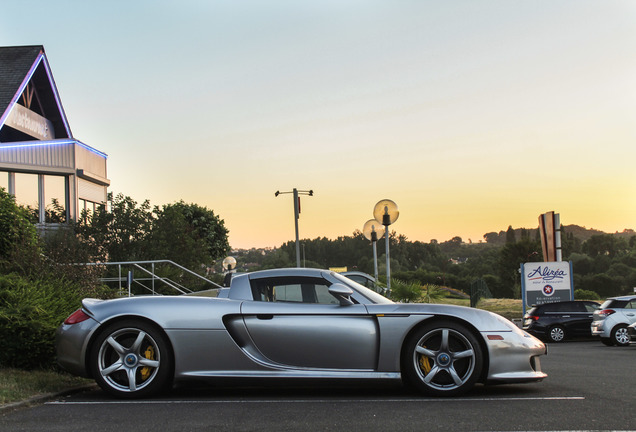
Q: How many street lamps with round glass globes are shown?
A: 3